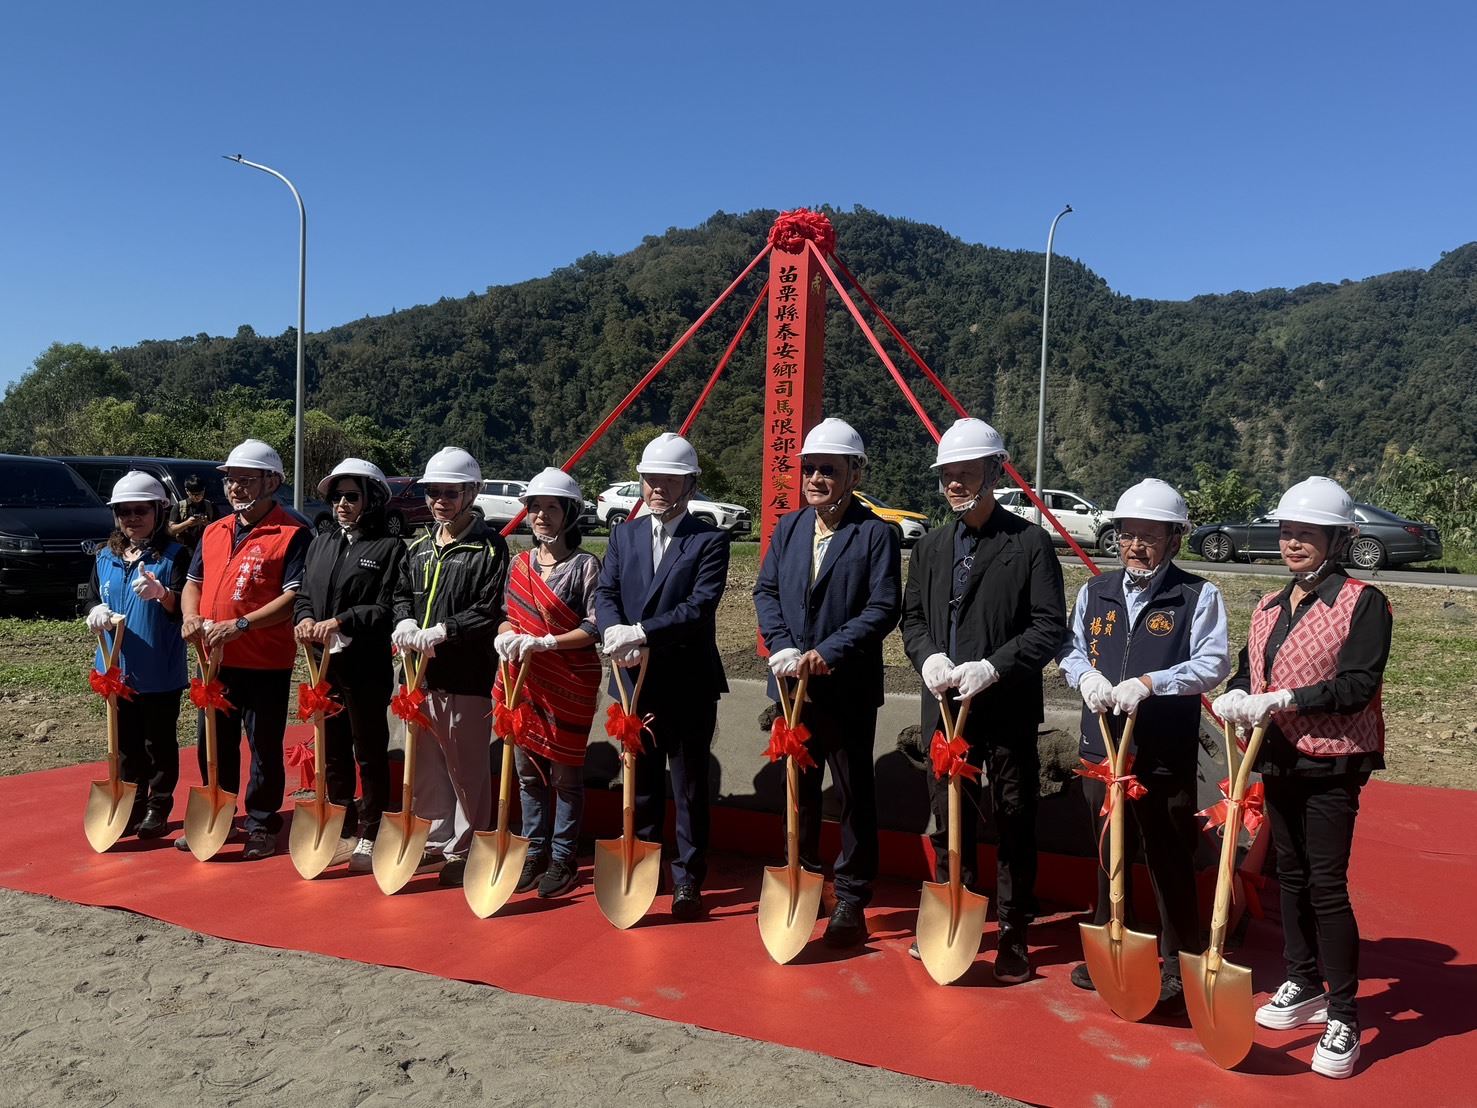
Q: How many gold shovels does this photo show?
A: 10